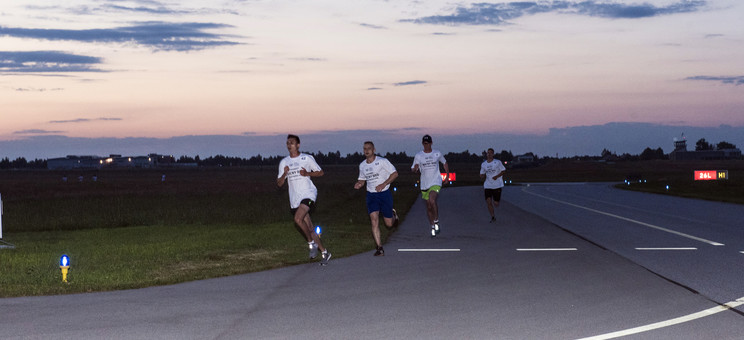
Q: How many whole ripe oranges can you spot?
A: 0